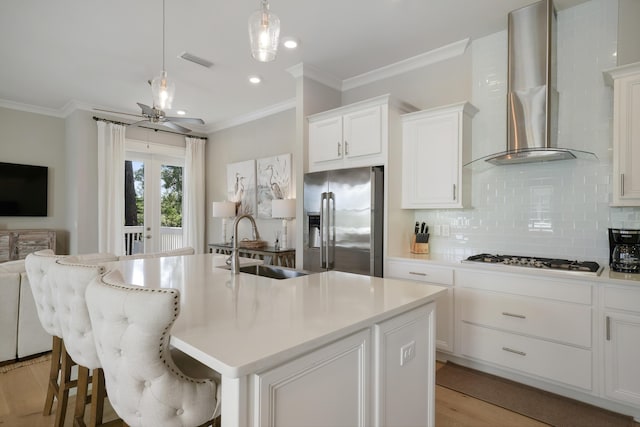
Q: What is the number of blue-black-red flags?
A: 0